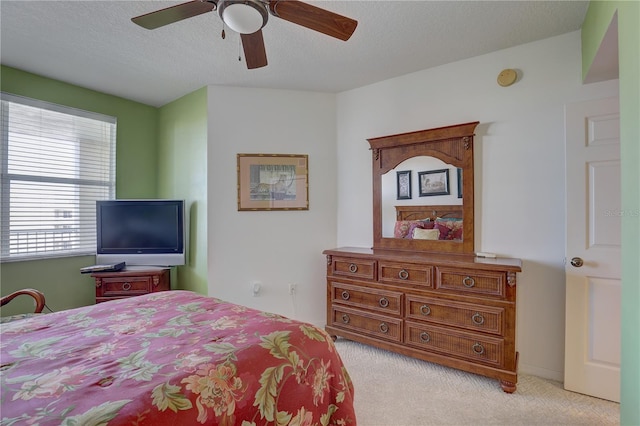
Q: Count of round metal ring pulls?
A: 12